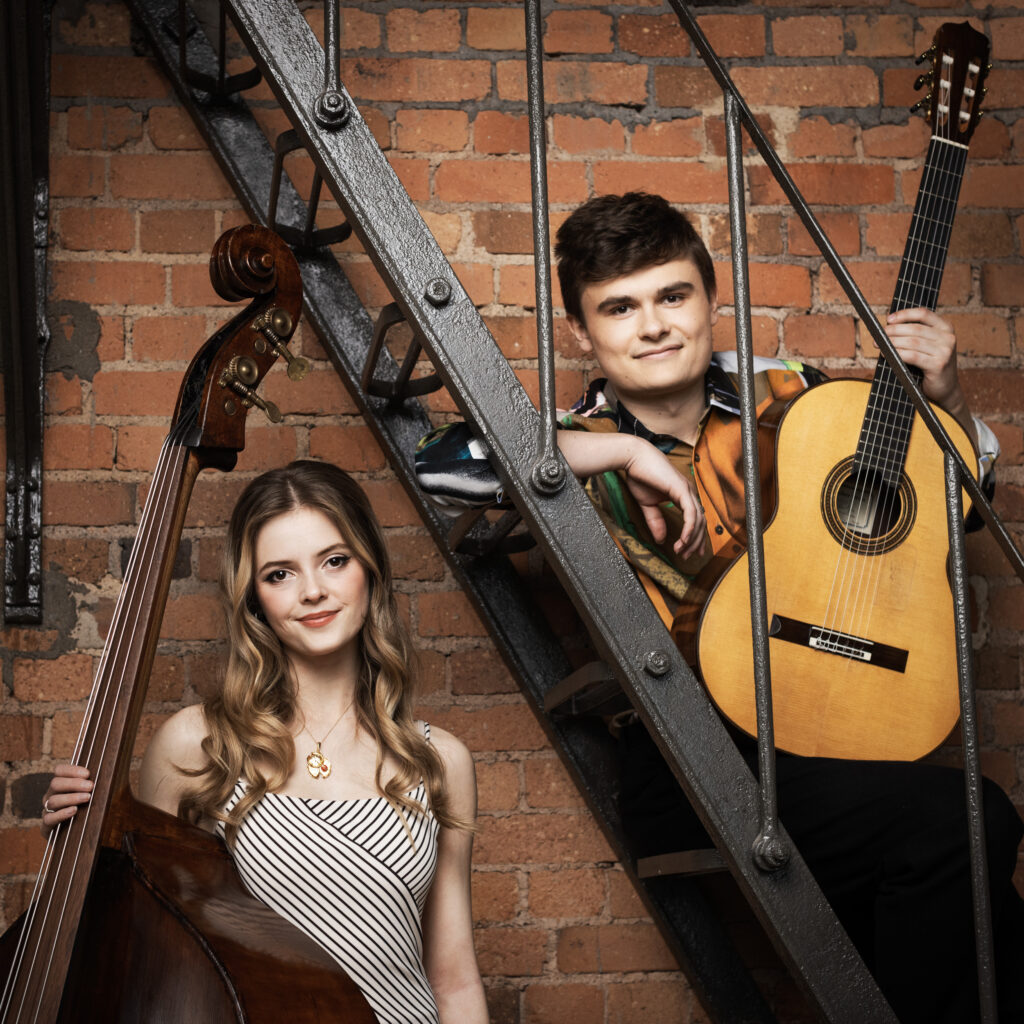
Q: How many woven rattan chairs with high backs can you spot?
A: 0